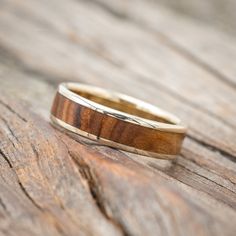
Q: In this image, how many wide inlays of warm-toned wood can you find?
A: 1